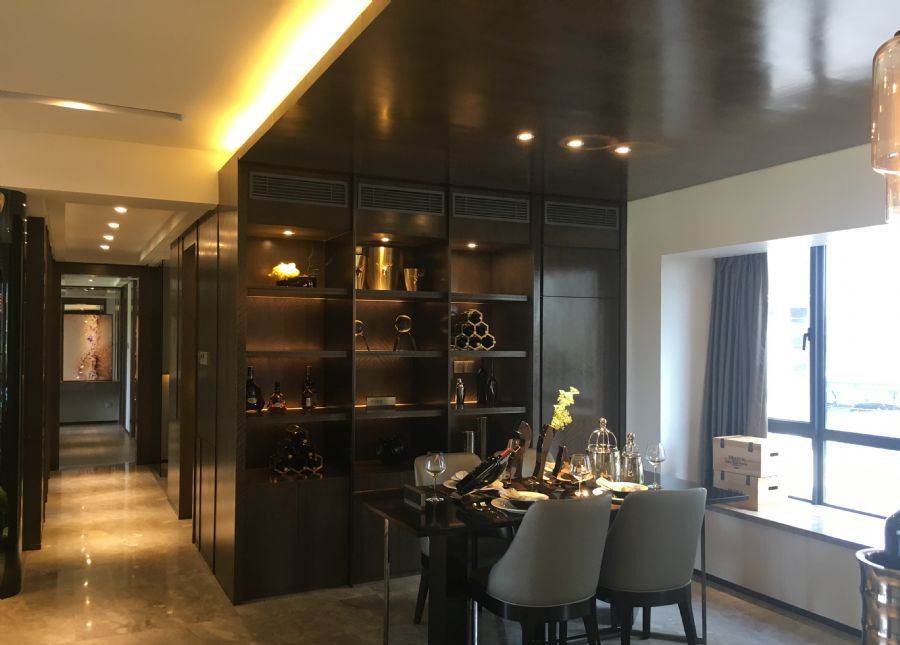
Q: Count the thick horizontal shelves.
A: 9